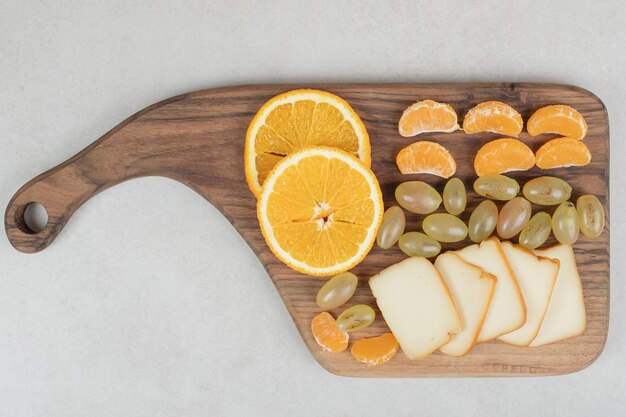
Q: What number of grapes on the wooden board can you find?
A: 14